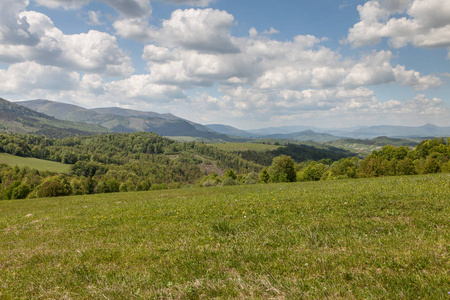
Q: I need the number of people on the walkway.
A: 0